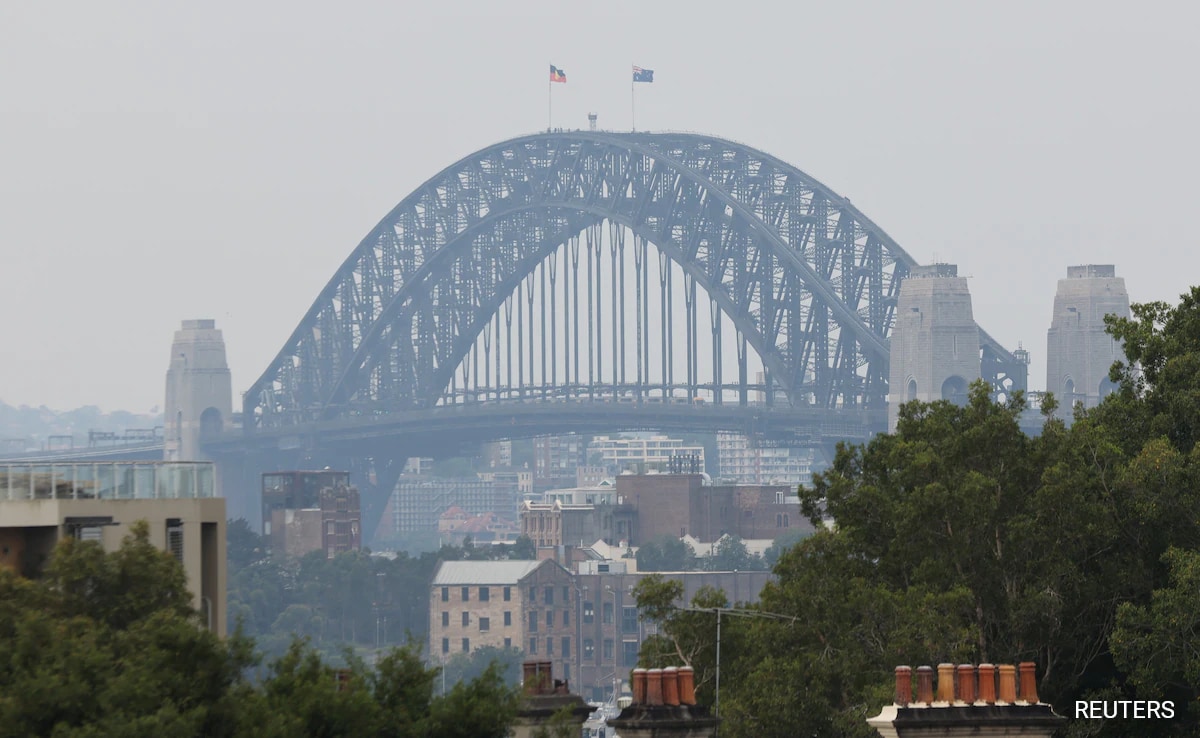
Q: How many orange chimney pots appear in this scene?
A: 11